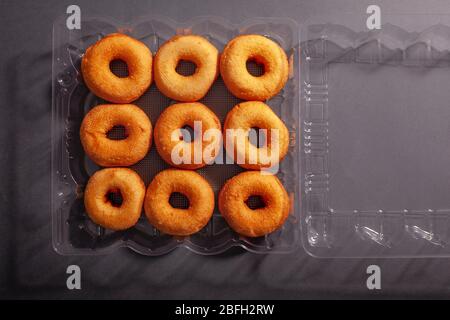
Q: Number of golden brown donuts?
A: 9